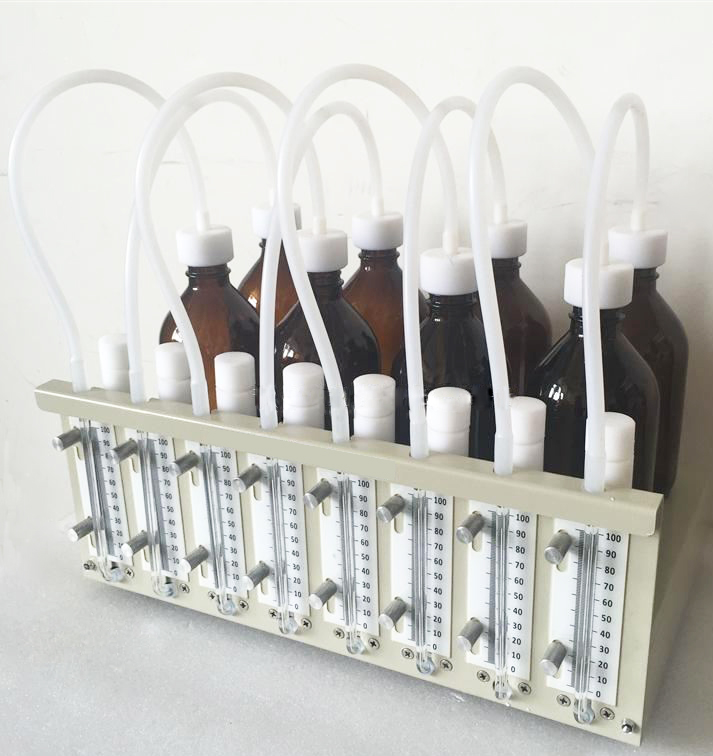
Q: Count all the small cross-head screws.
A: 14